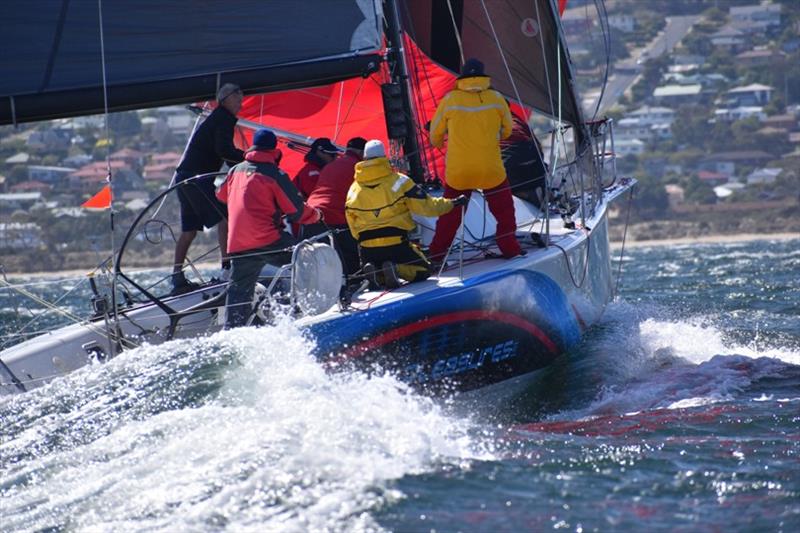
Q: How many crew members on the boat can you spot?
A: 6